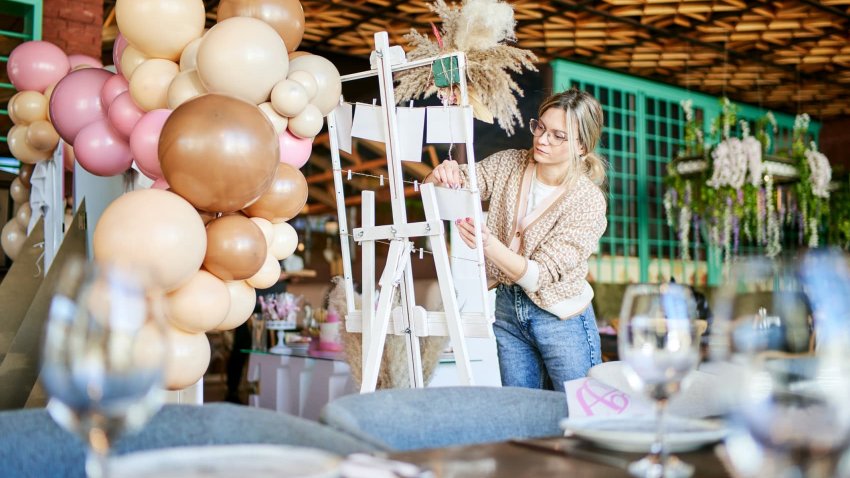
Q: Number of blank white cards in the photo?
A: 5